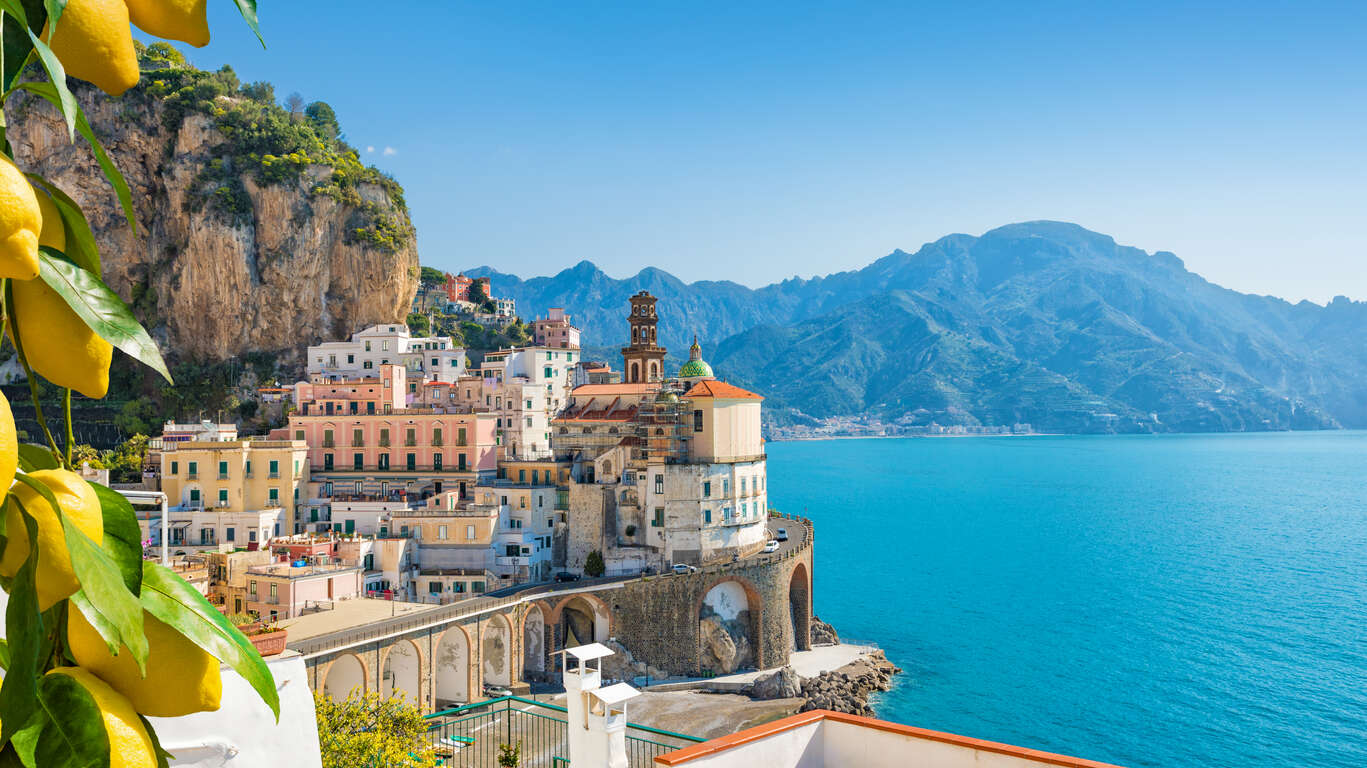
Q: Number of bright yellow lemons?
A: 9